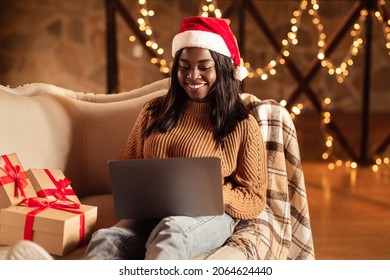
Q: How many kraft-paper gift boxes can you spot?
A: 3